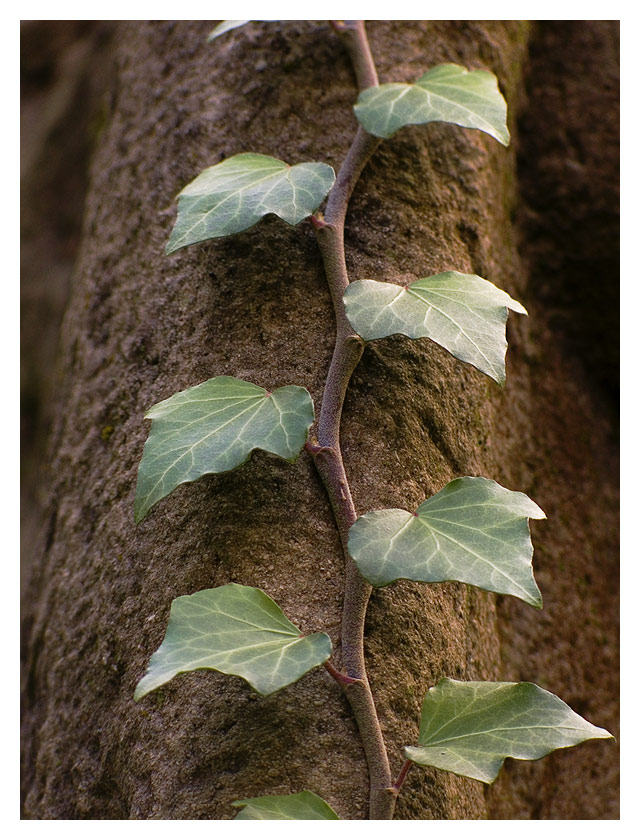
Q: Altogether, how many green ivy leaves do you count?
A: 9